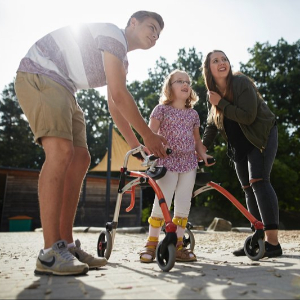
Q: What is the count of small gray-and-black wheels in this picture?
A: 4